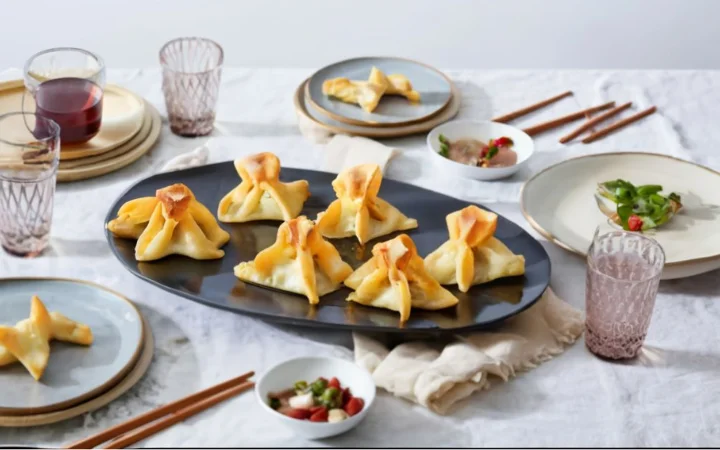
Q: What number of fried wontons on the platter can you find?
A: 6